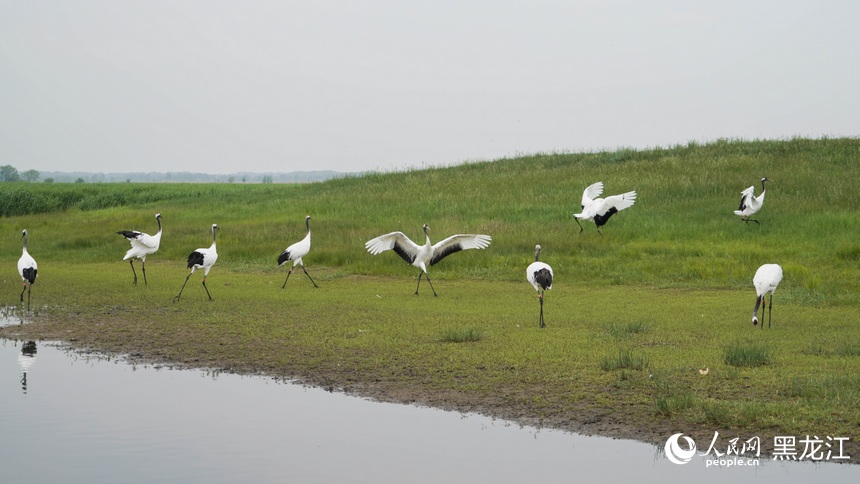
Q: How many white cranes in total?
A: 9